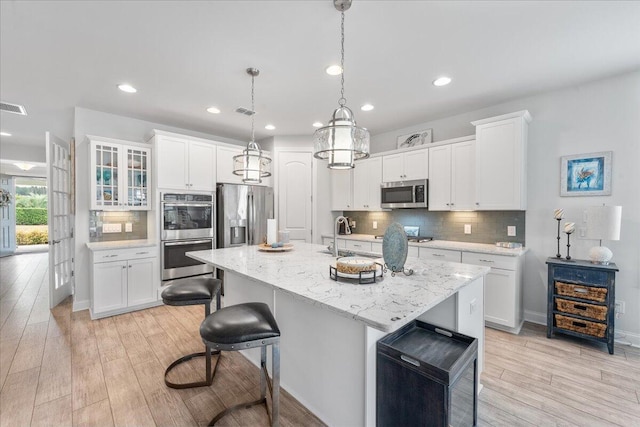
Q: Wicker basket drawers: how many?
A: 3